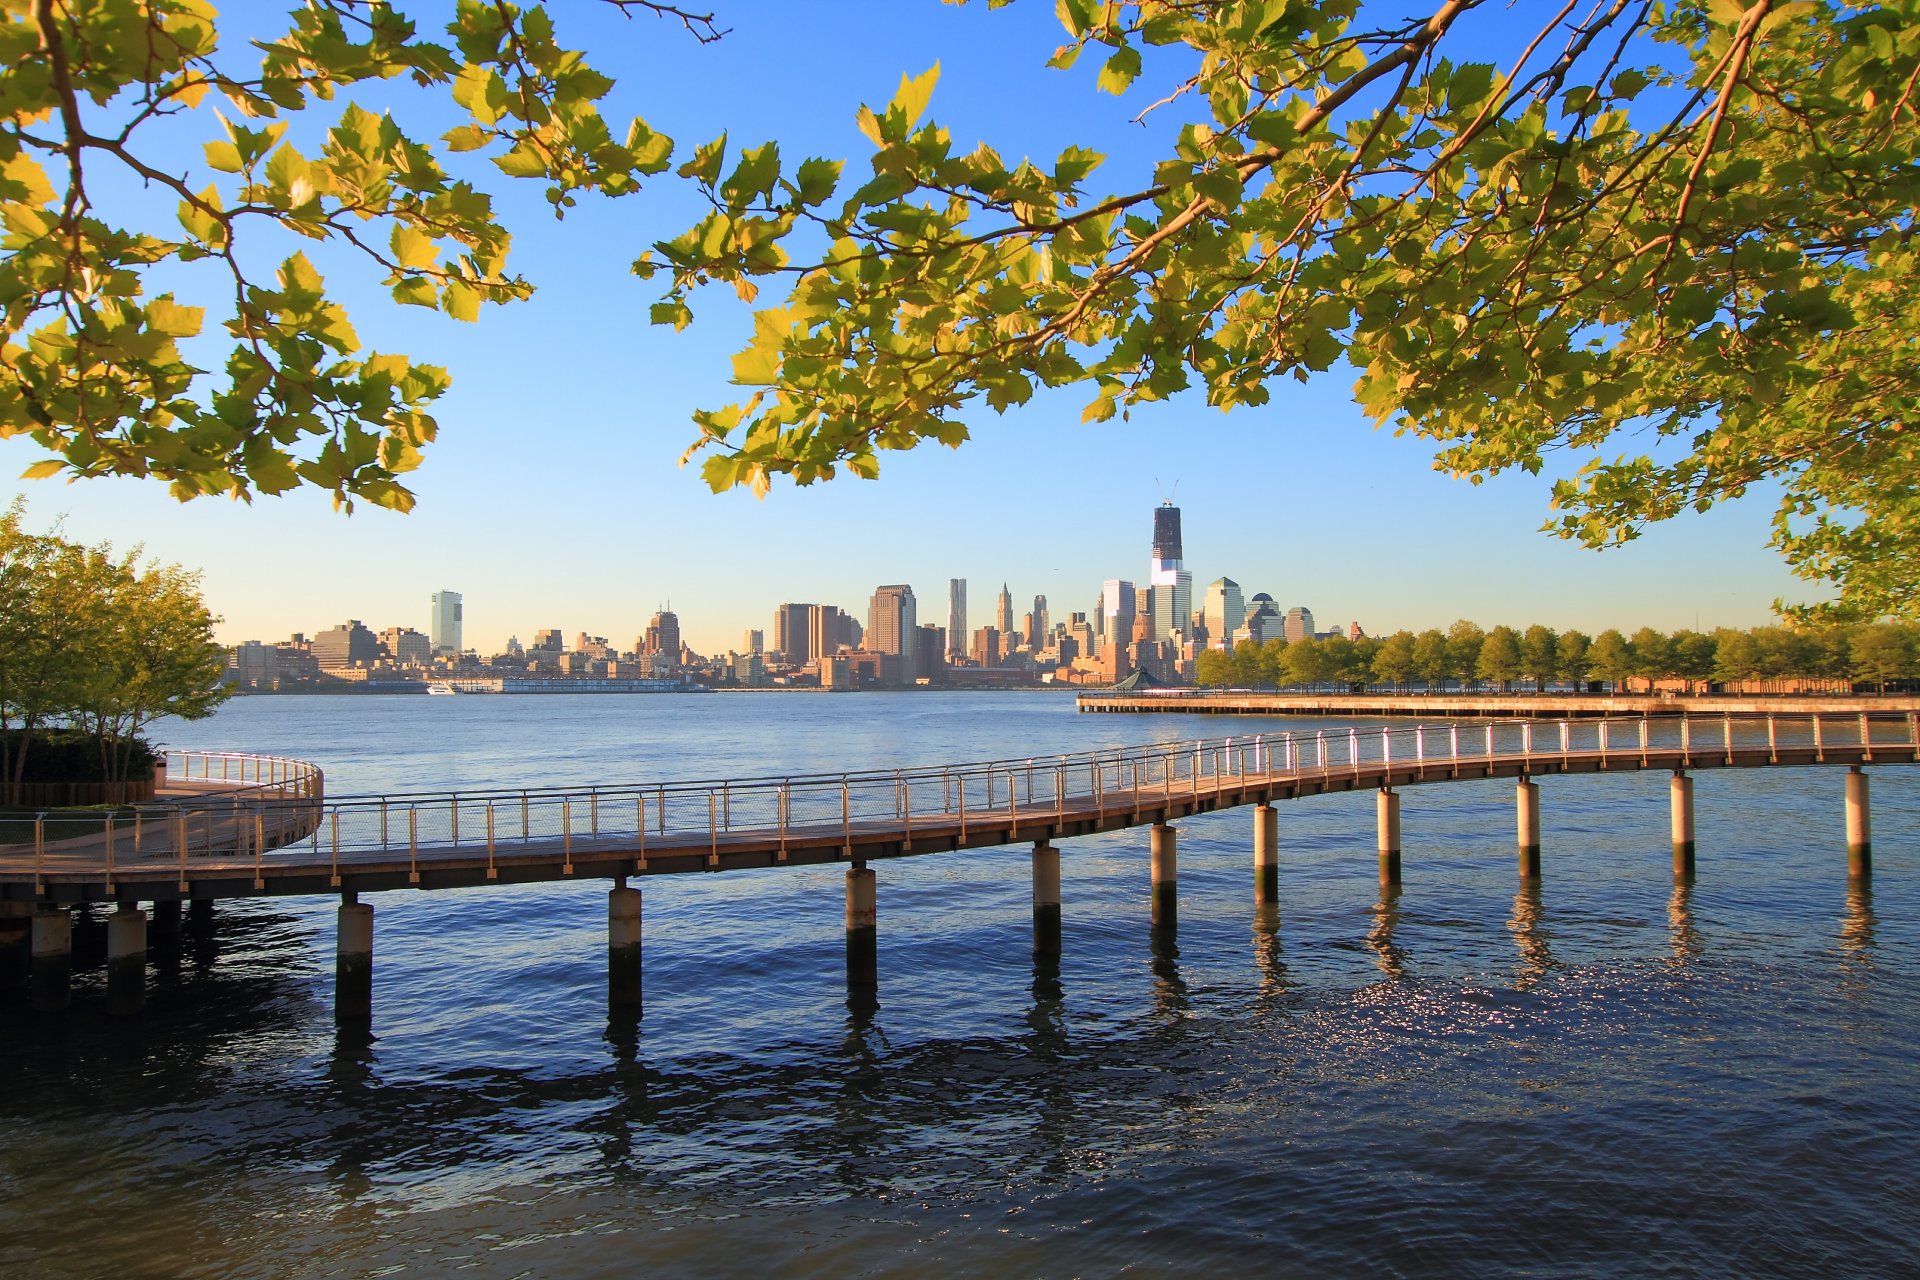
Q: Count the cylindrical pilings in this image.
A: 12